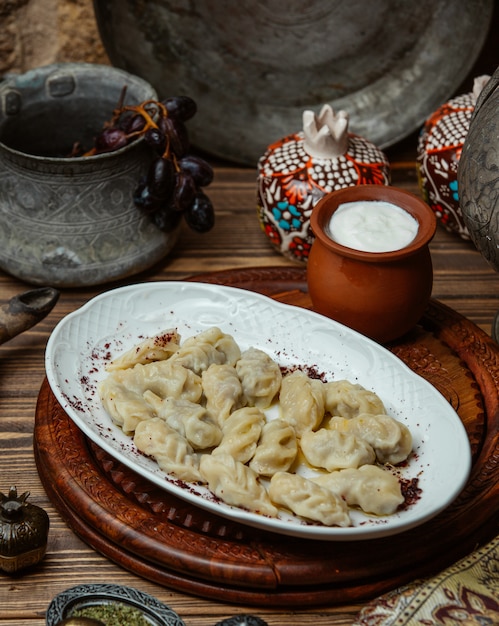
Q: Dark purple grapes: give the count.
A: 11